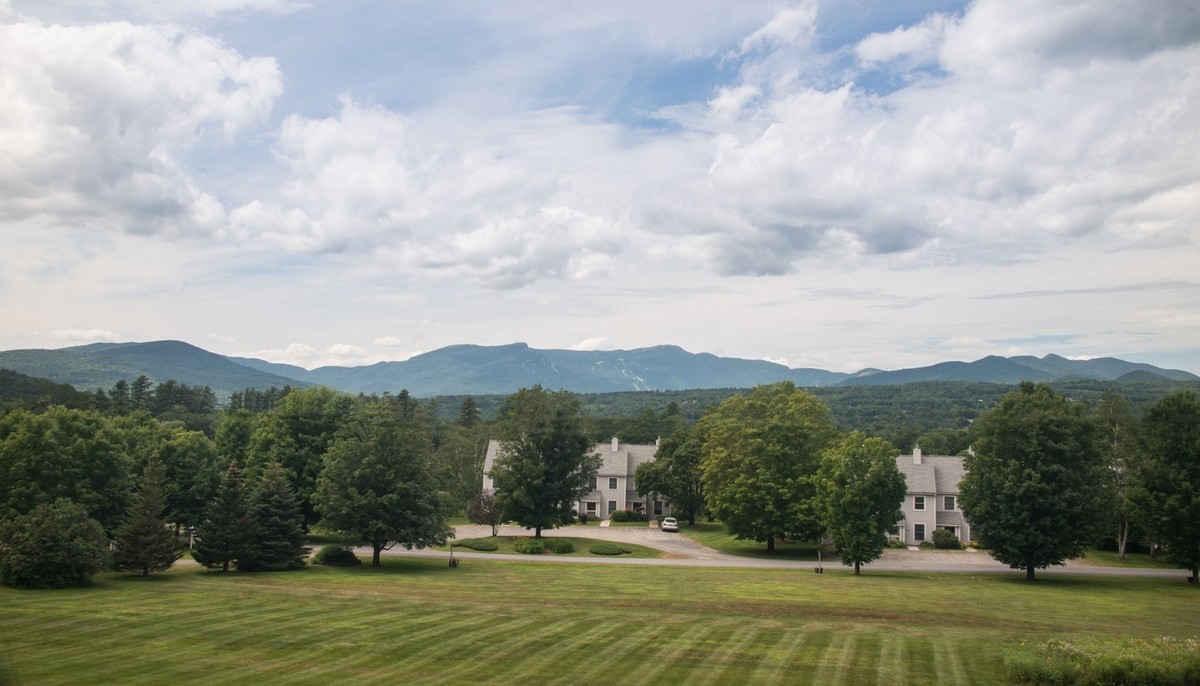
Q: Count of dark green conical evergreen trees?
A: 3